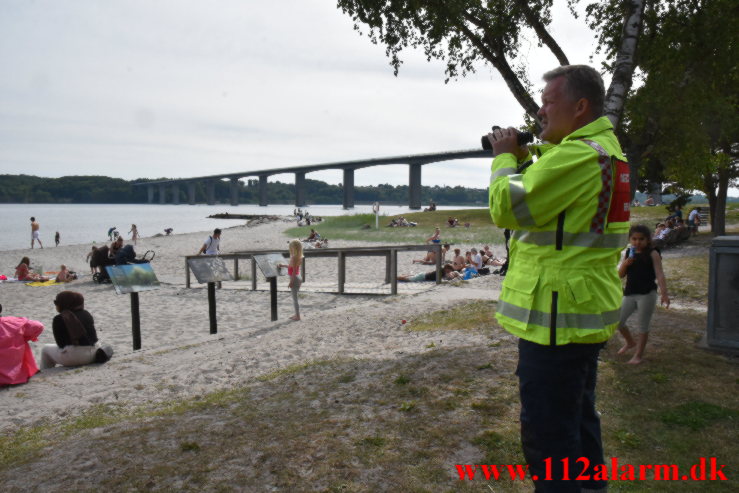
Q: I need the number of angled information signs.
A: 3